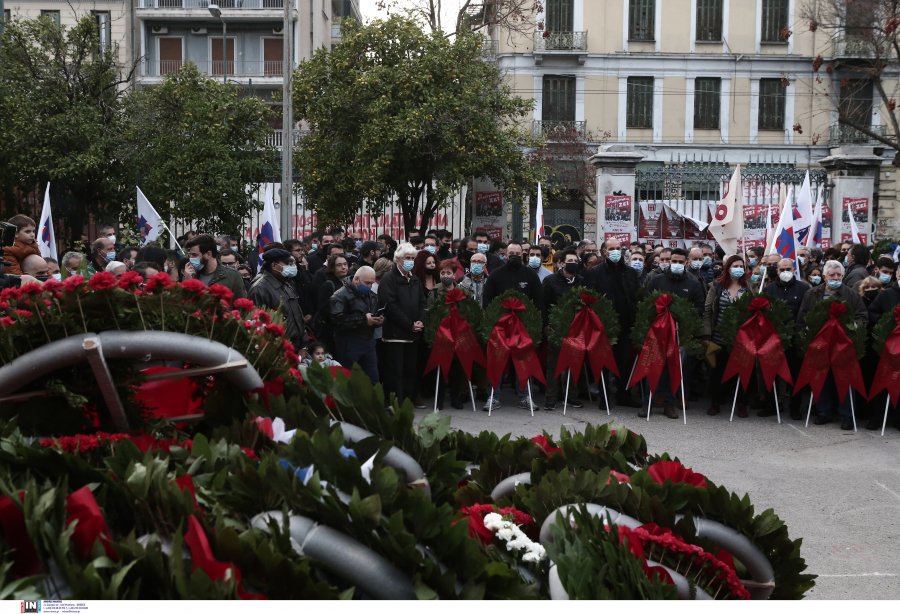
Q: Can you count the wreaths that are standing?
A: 7